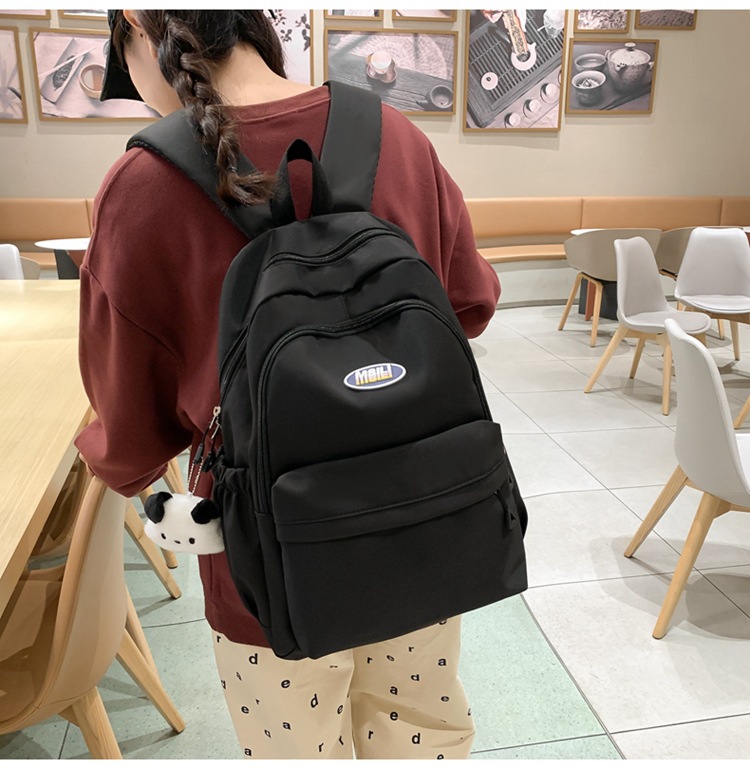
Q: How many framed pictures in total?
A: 12